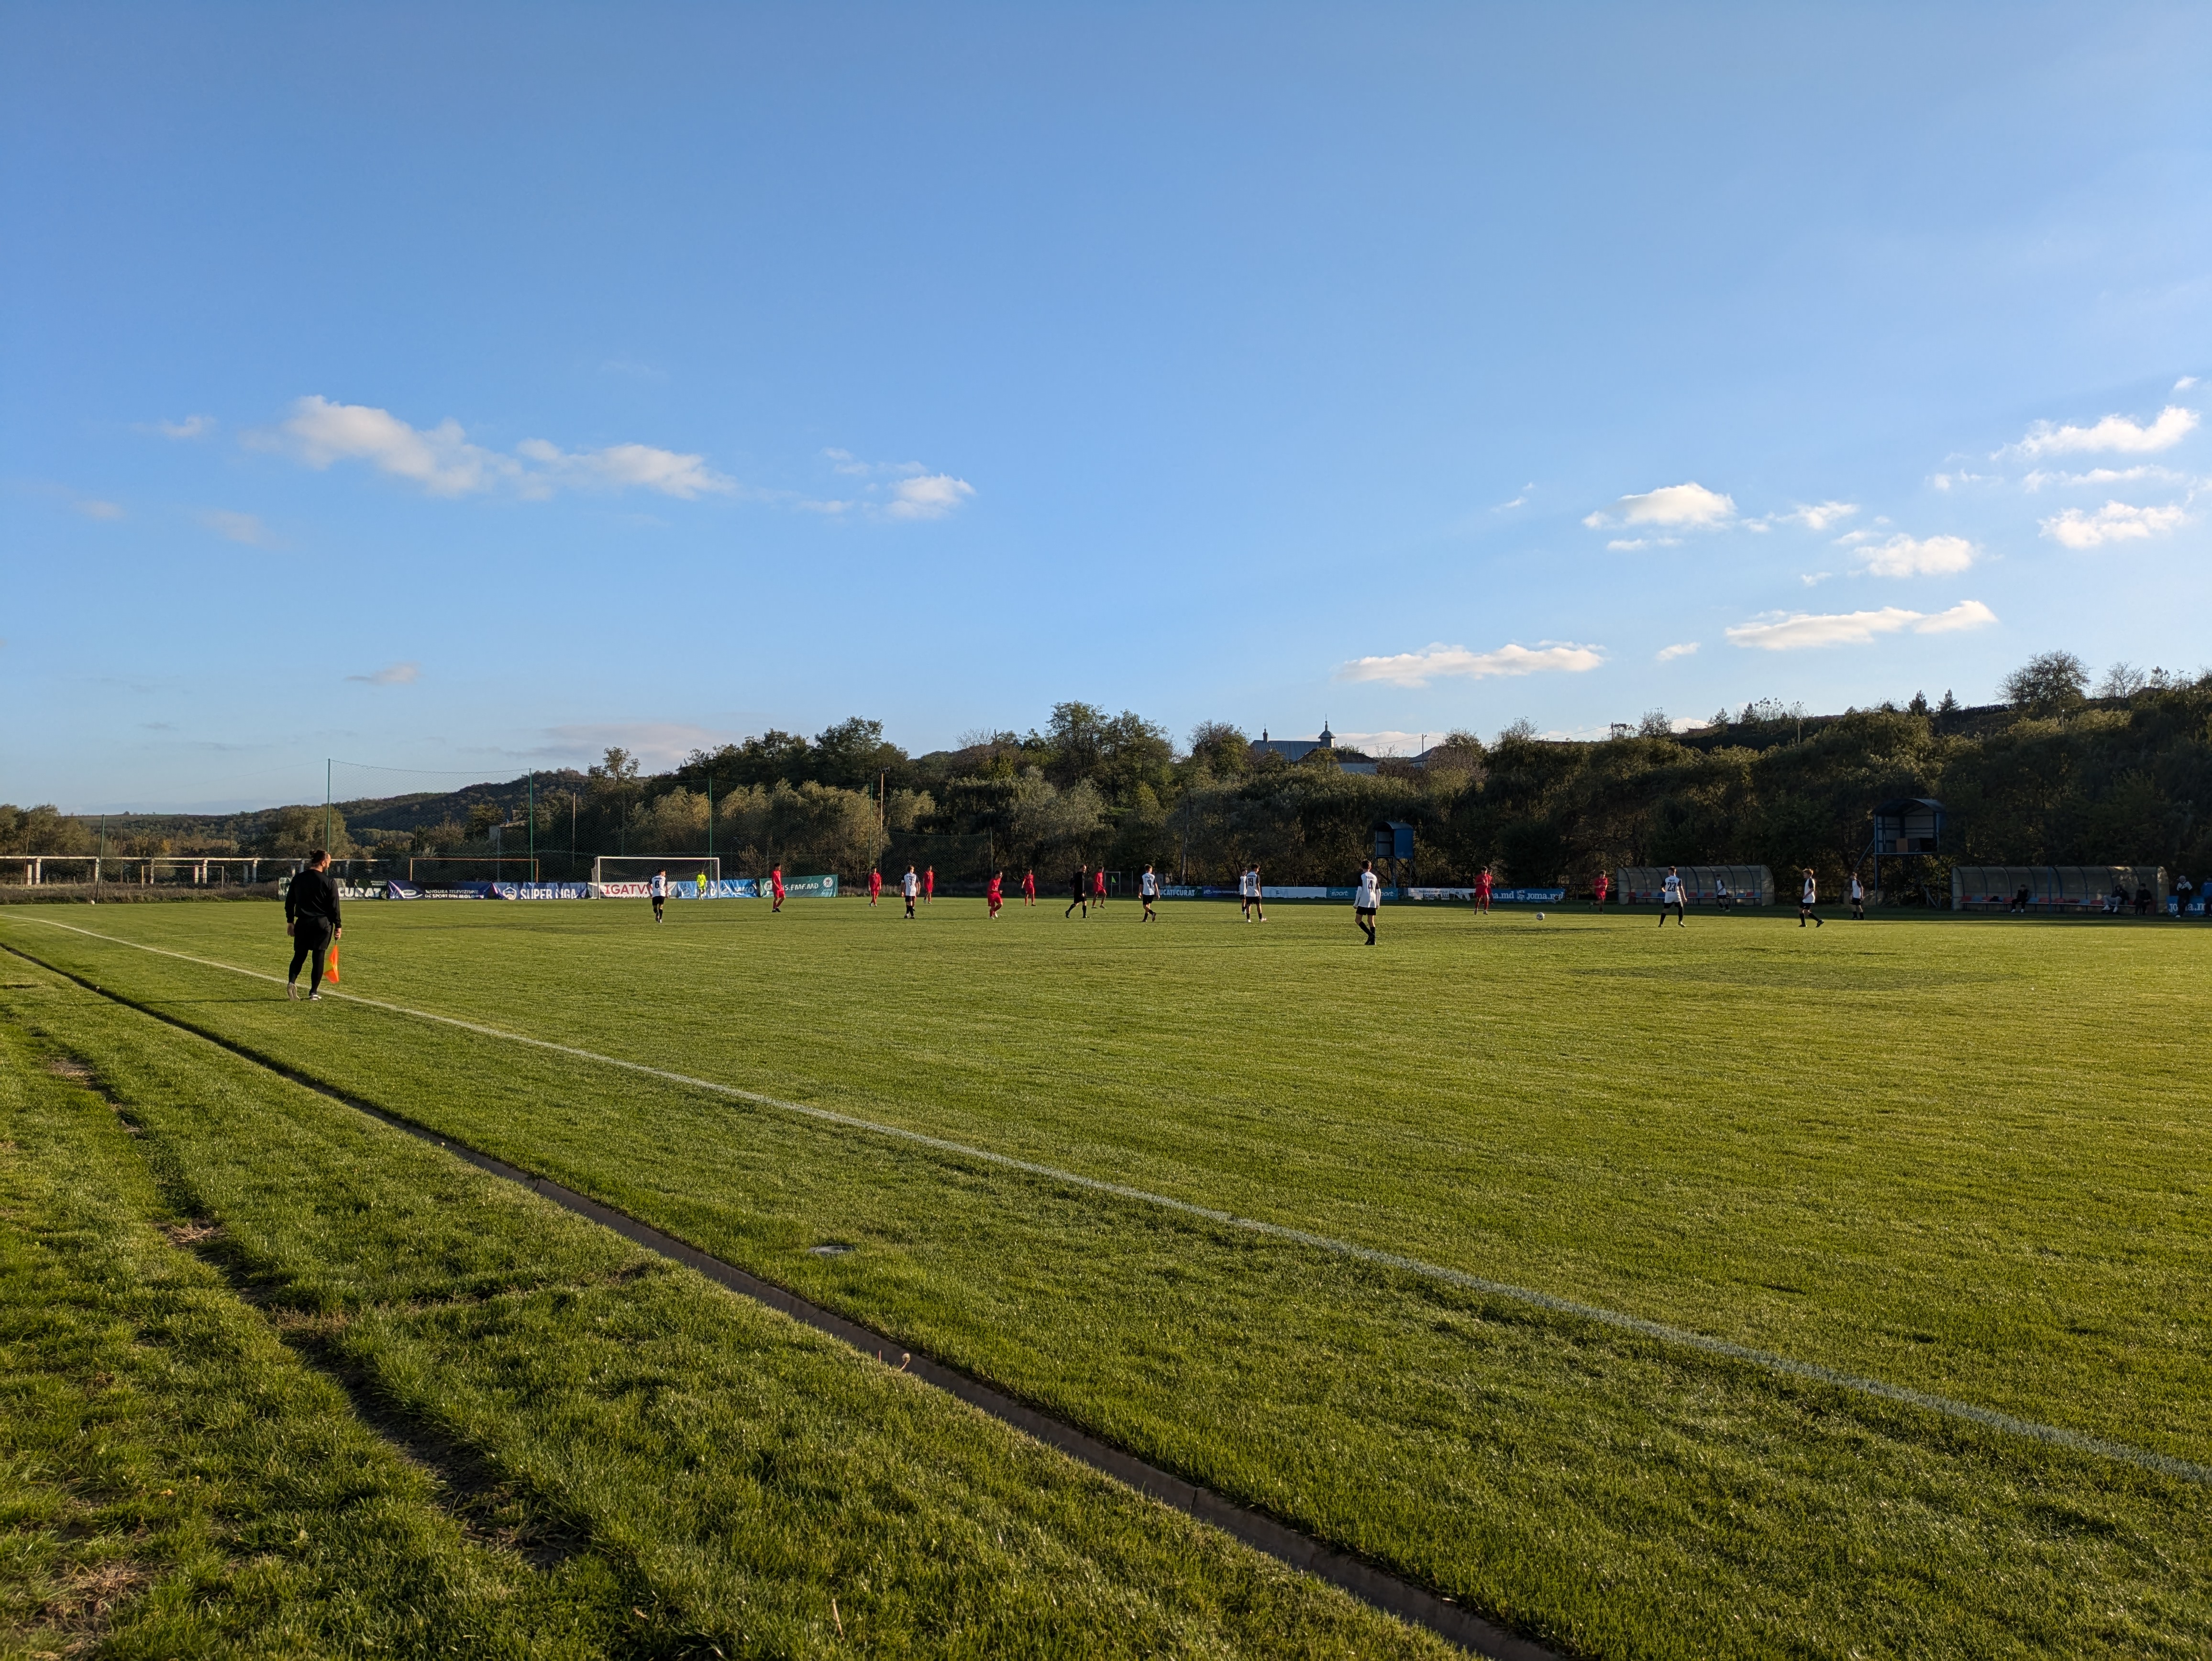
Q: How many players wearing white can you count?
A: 10